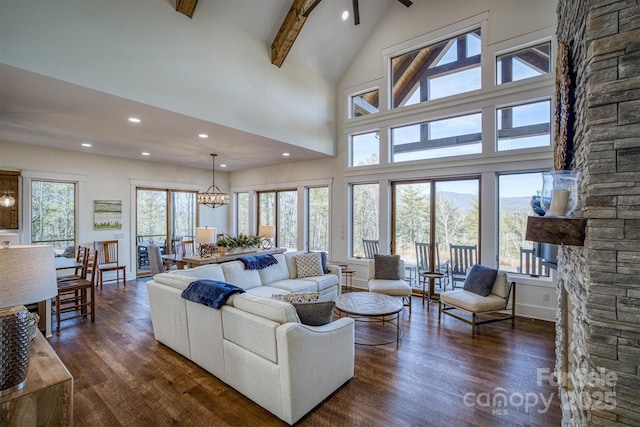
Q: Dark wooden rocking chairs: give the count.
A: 4